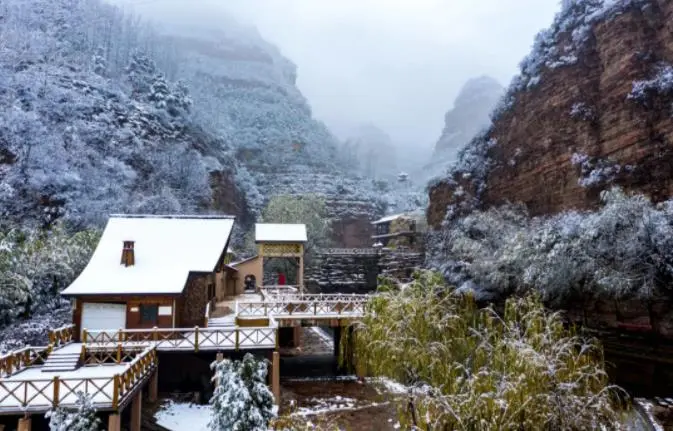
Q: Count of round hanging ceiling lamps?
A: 0